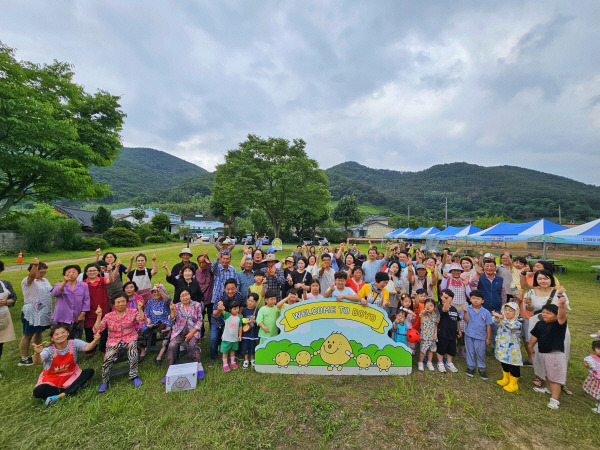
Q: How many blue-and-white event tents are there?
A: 5